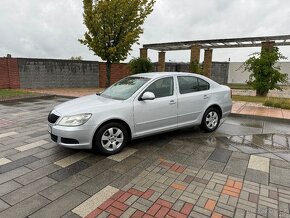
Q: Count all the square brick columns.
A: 5